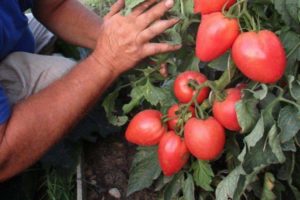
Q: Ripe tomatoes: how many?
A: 9